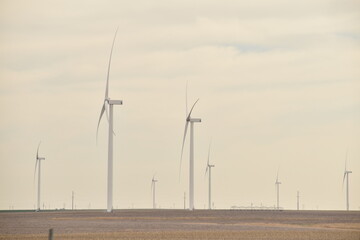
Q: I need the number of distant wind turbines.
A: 5